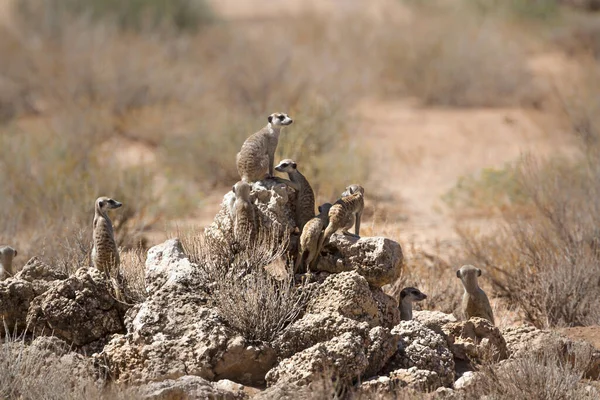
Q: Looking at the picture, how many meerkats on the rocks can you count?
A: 9